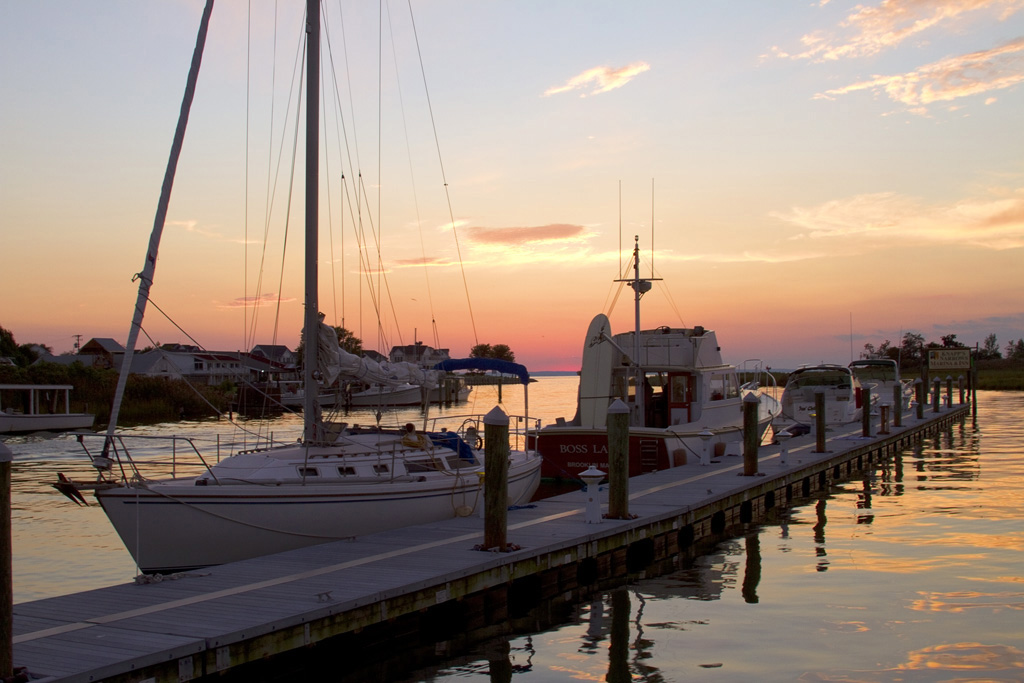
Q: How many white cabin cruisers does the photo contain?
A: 2